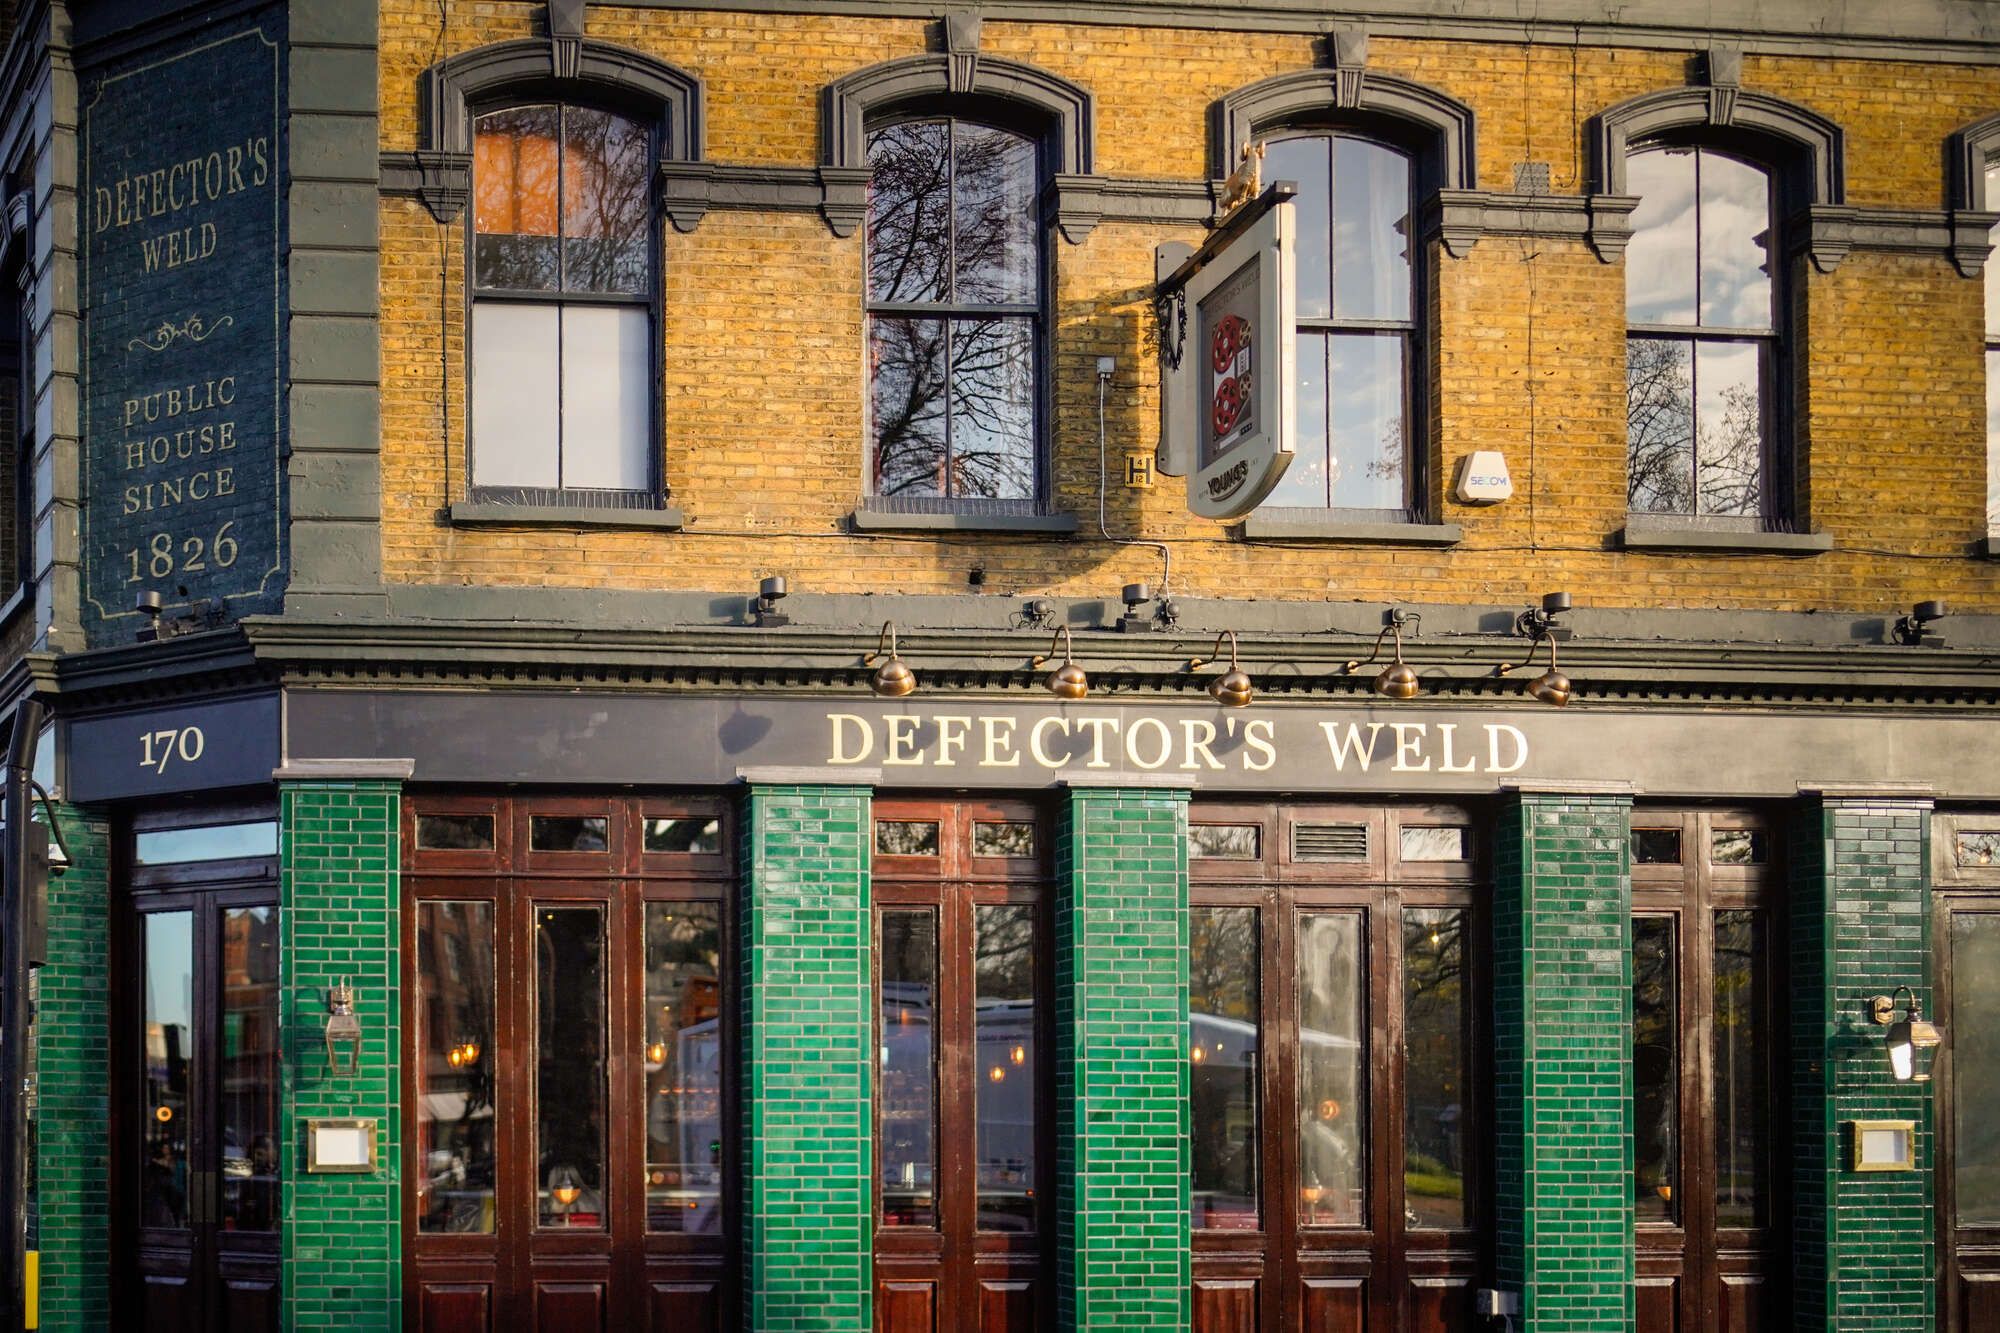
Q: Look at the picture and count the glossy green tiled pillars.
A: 6